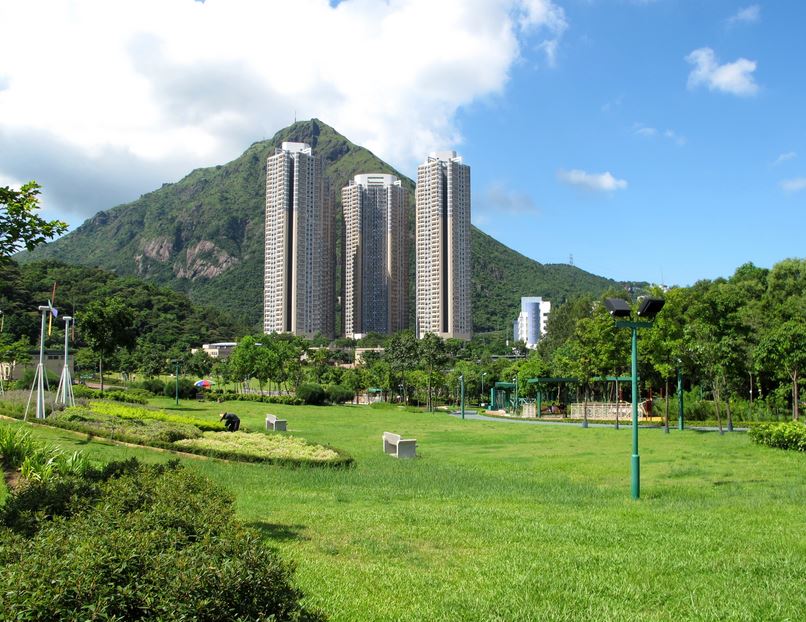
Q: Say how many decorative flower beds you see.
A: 1